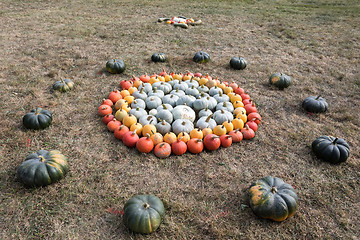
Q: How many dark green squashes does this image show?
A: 12